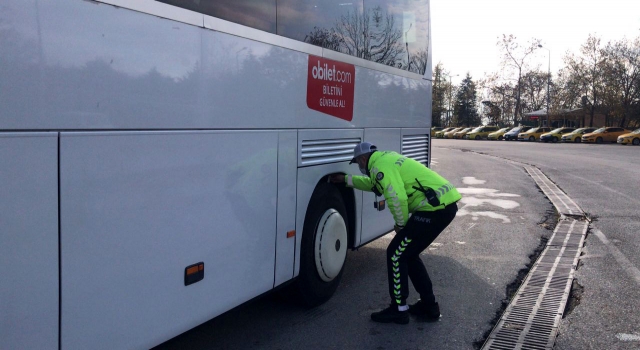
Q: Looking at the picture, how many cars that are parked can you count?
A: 12